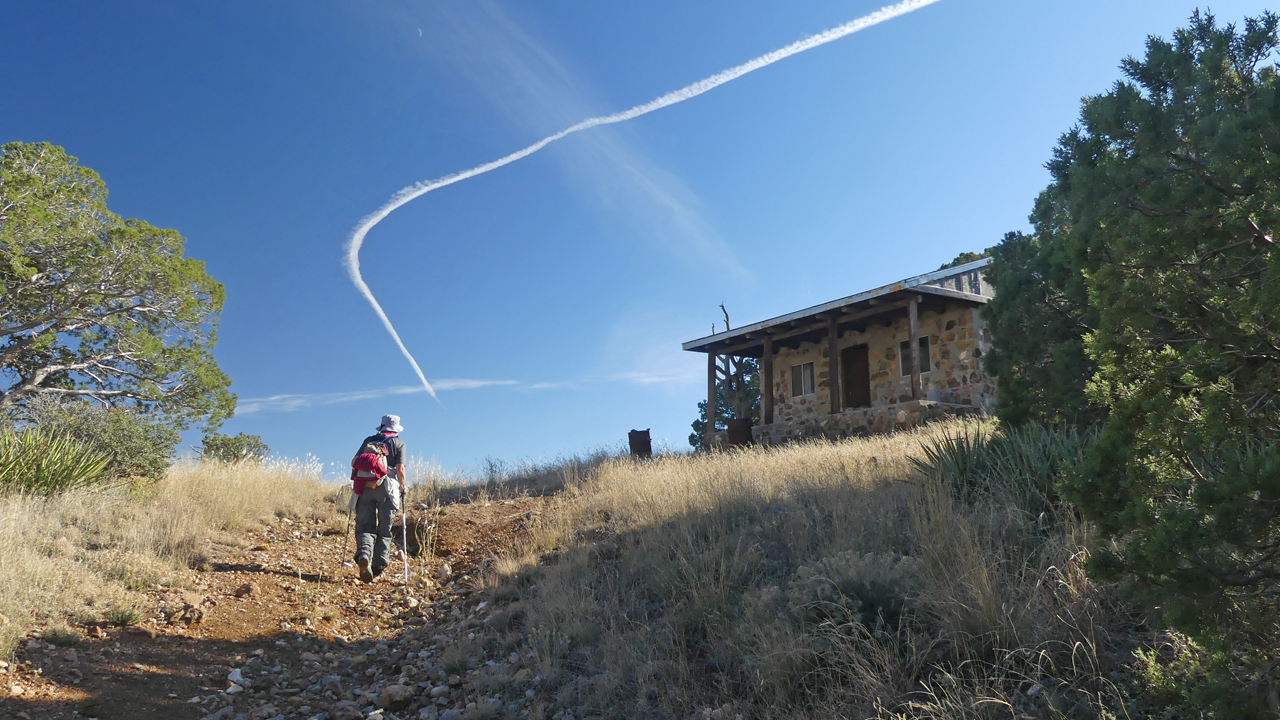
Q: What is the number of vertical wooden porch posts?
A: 4